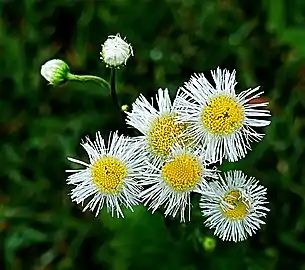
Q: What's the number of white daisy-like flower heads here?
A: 5